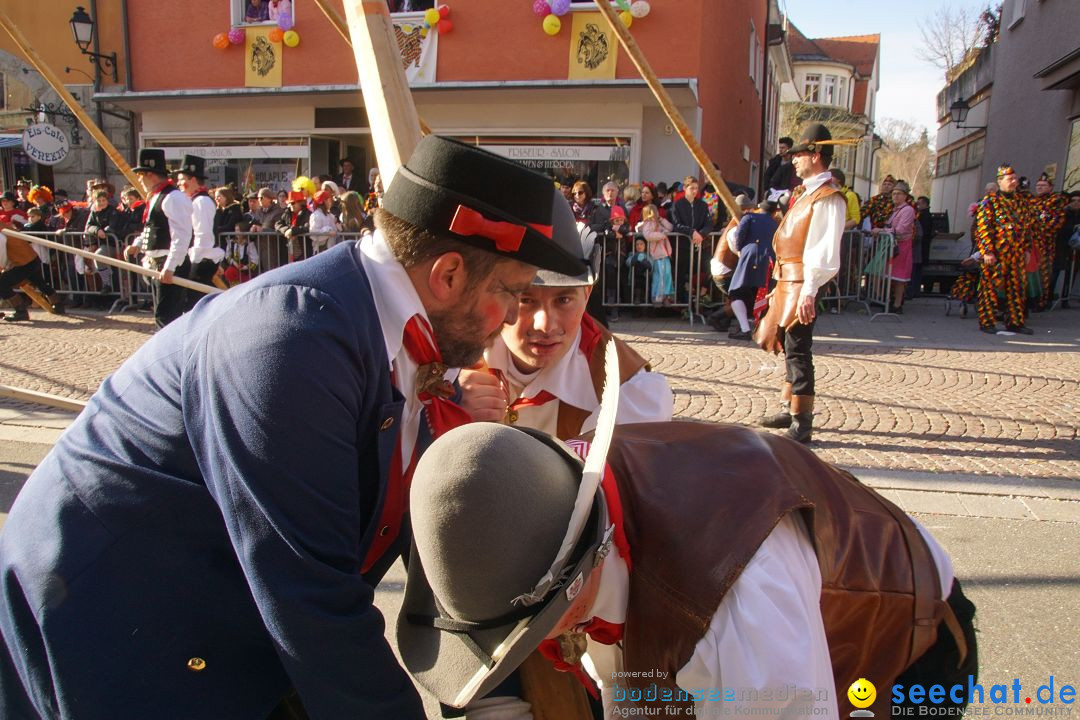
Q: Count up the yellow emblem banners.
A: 2